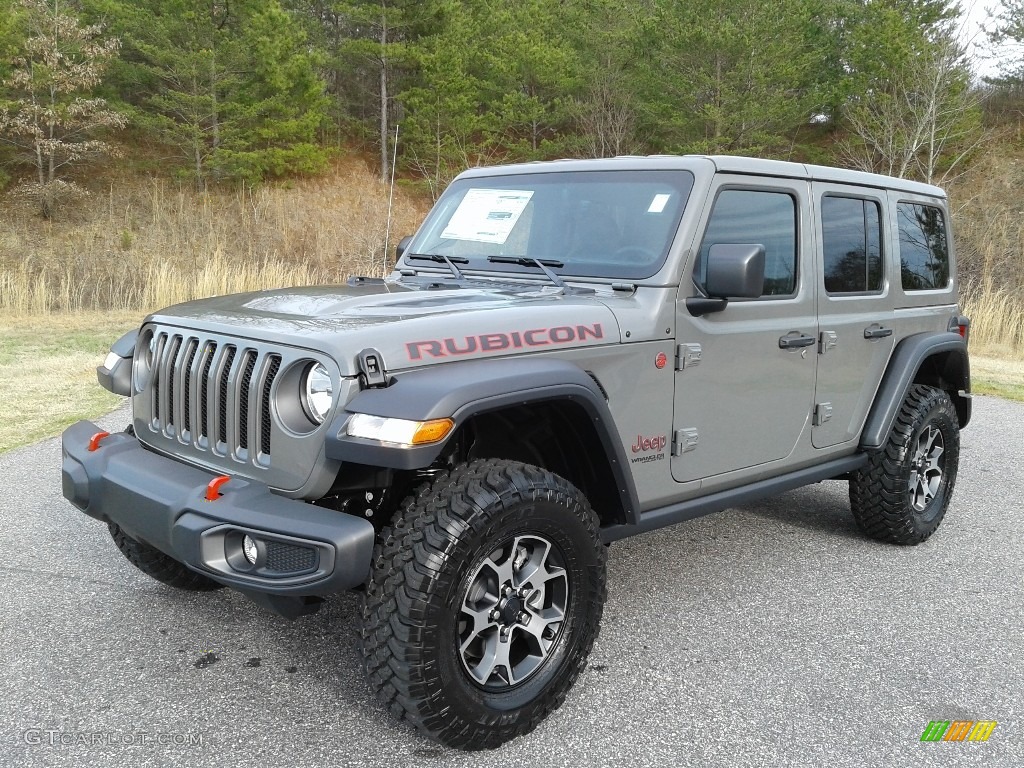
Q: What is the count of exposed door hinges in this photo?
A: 4